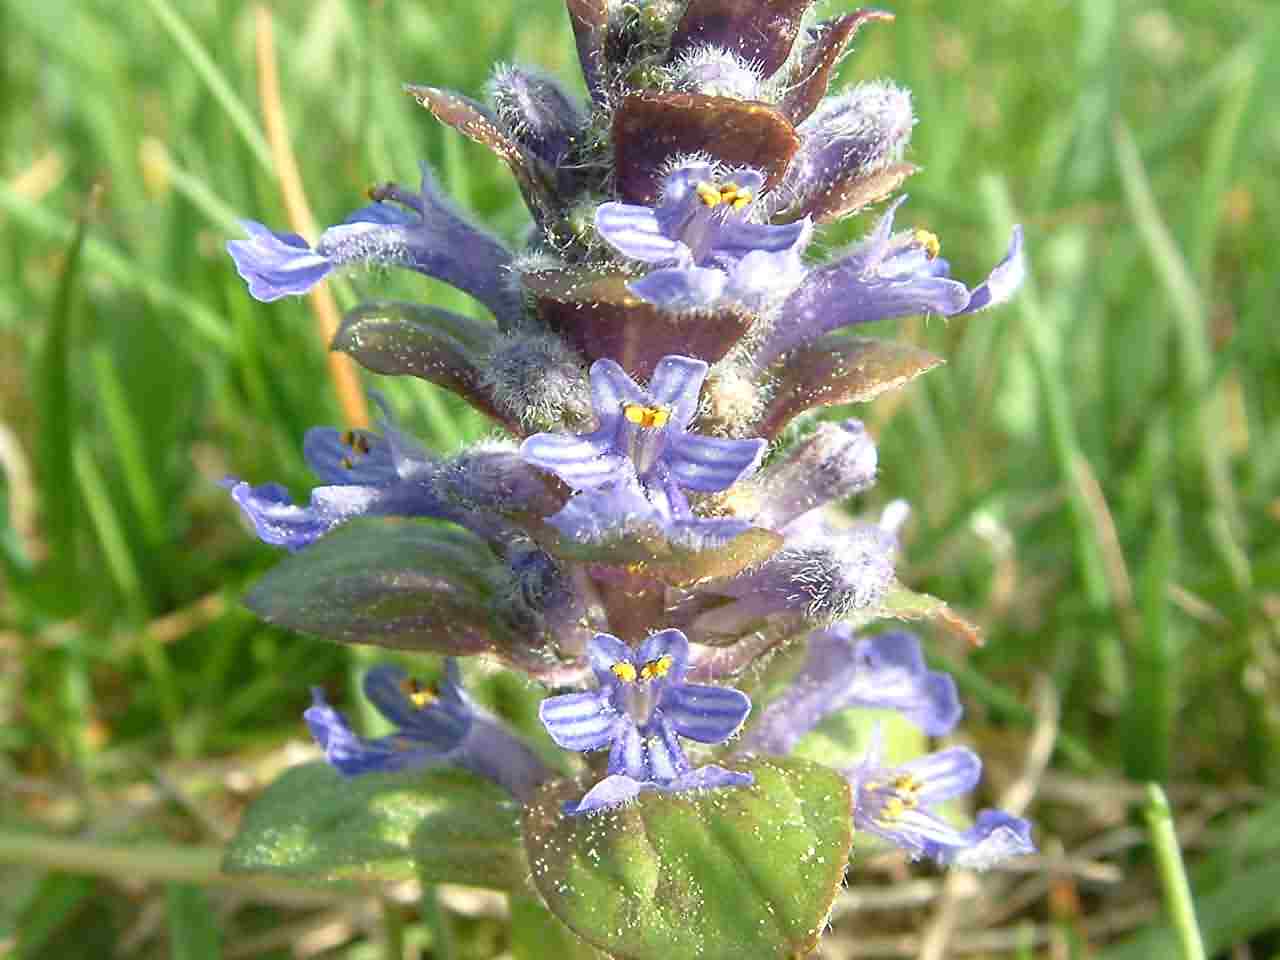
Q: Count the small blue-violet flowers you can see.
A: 9